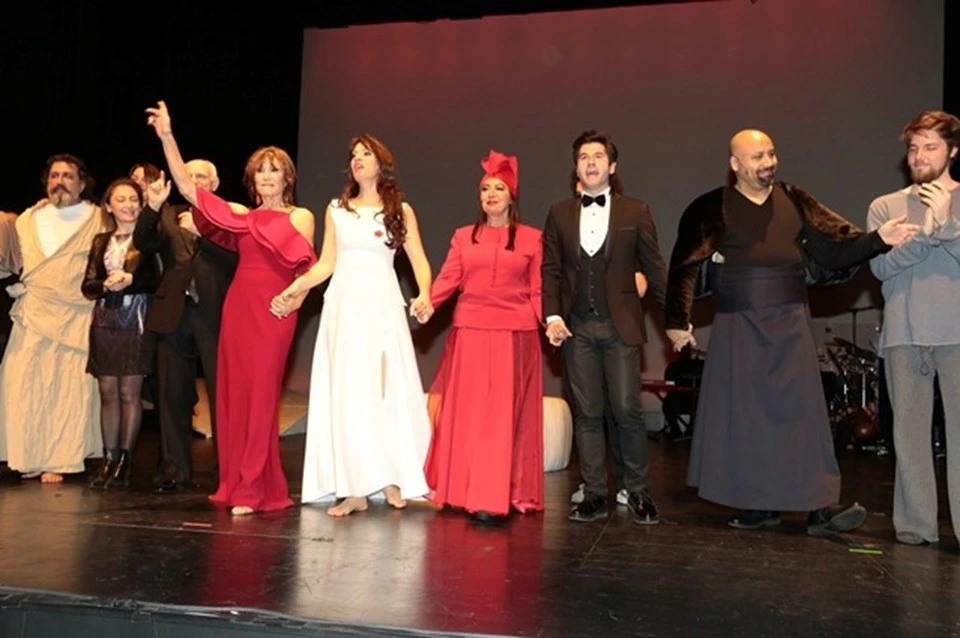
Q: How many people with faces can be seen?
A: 10